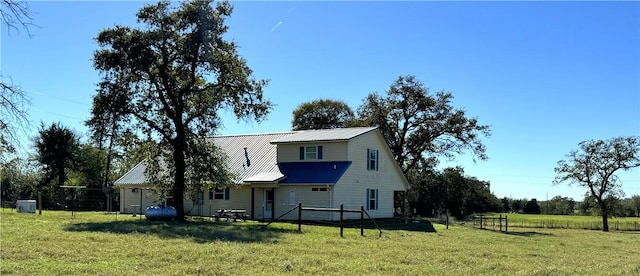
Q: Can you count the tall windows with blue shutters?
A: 2